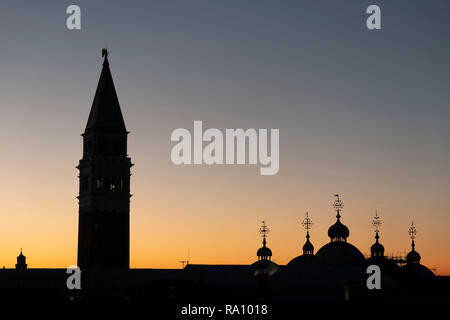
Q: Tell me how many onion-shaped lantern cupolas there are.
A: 5